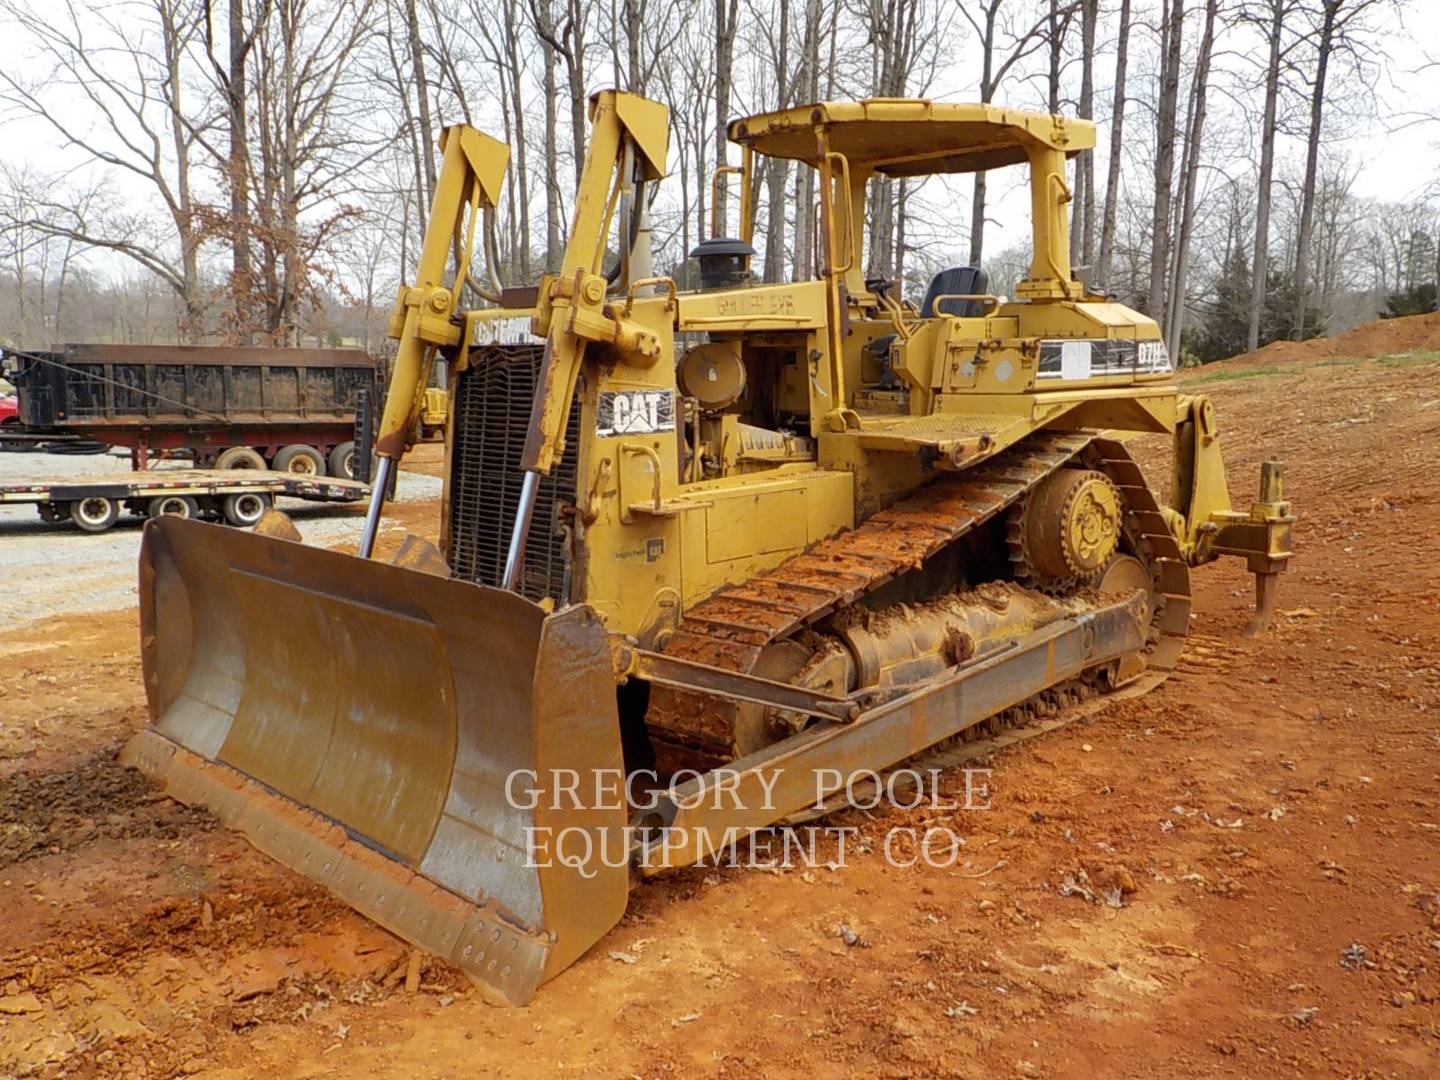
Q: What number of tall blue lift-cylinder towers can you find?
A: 0